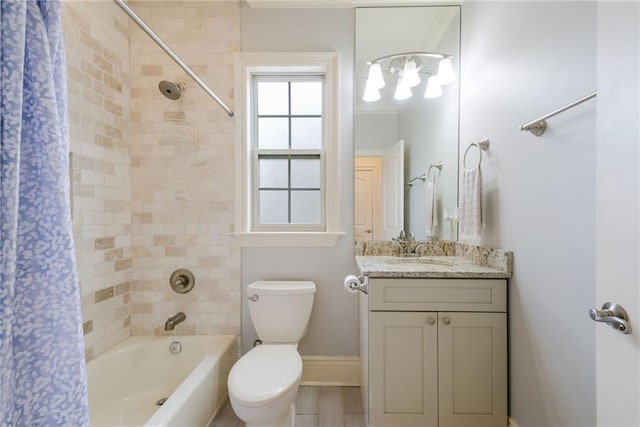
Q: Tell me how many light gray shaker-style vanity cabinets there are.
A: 1